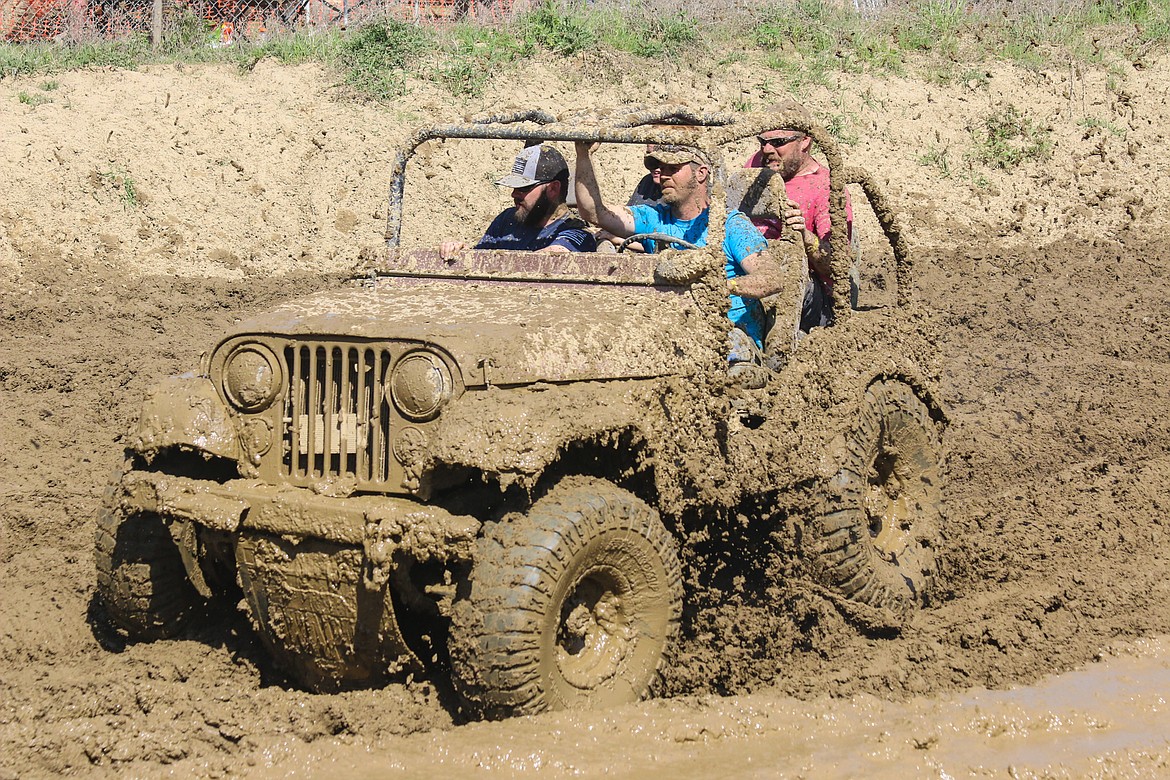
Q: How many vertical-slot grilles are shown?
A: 1